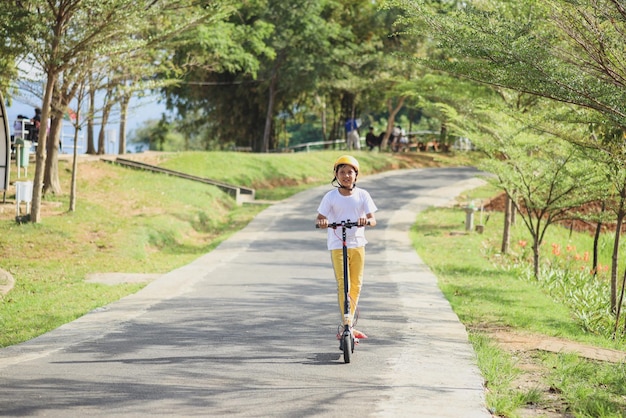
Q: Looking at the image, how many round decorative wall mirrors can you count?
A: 0